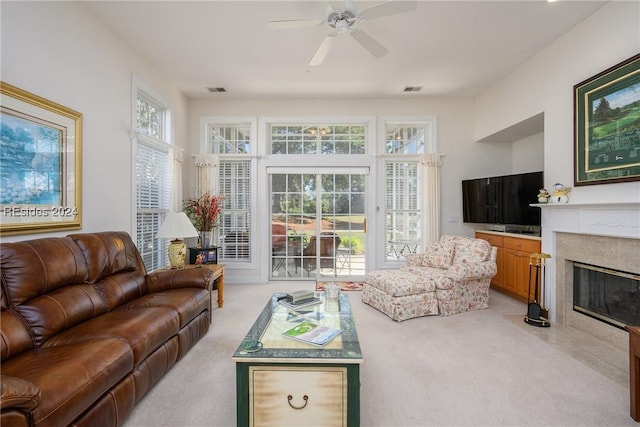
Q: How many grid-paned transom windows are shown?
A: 4